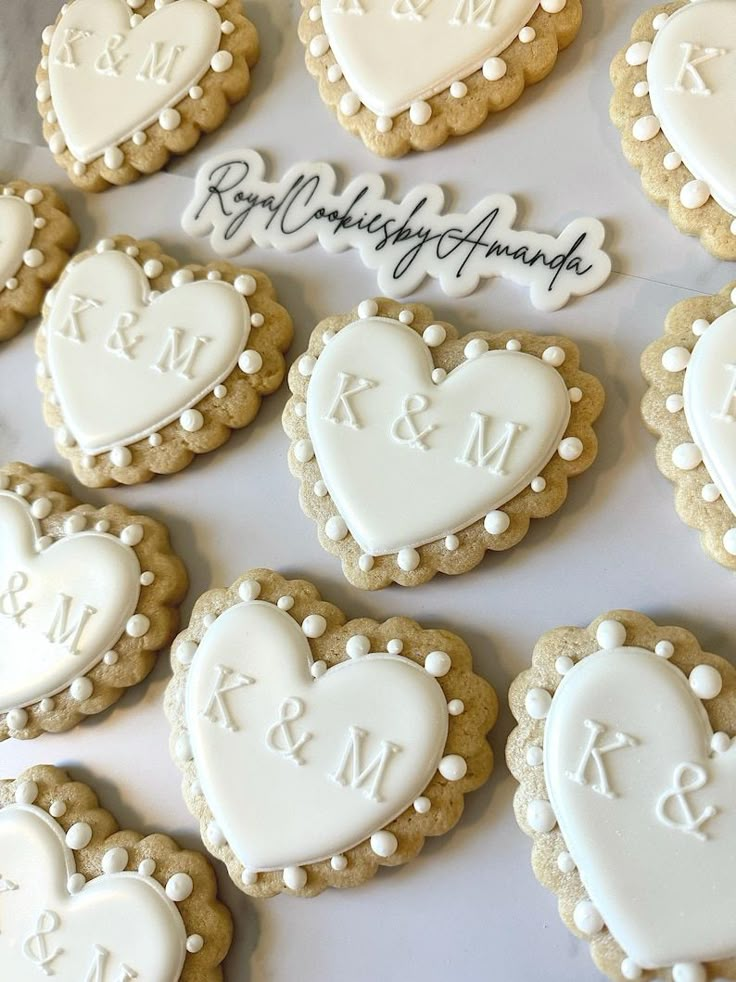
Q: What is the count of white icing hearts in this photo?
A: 11